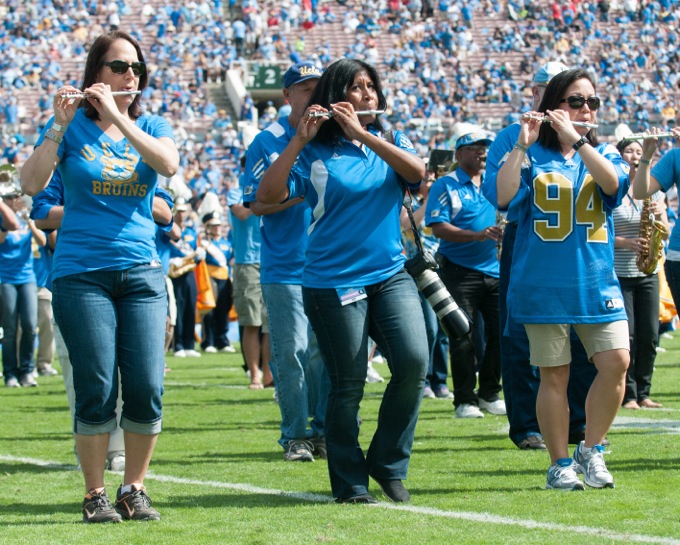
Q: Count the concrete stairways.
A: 1